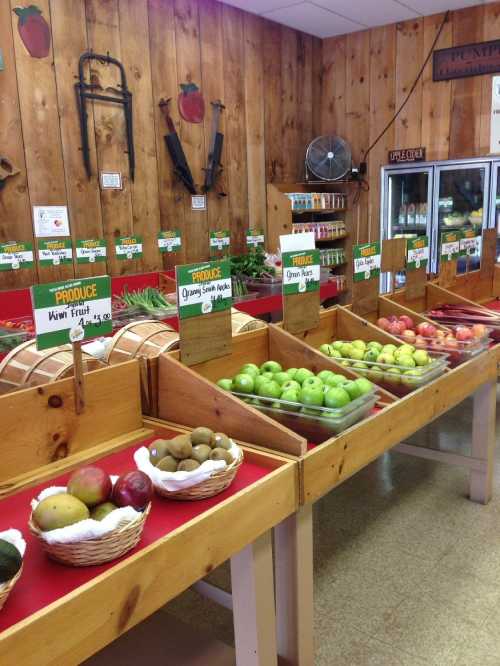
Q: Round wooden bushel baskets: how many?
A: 3